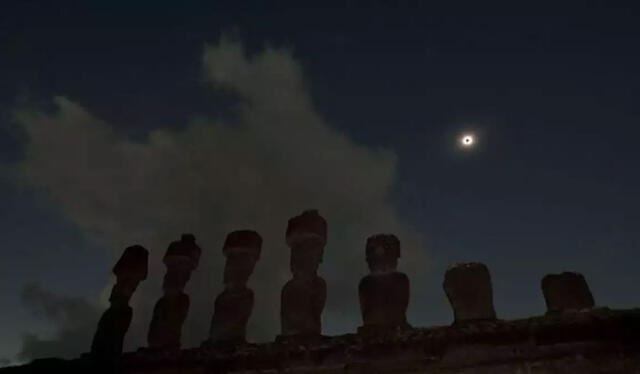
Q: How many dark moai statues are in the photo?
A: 7